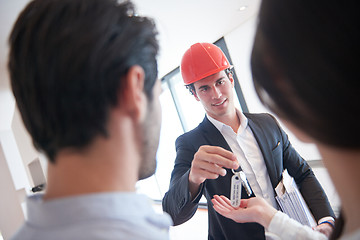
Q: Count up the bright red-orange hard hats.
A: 1